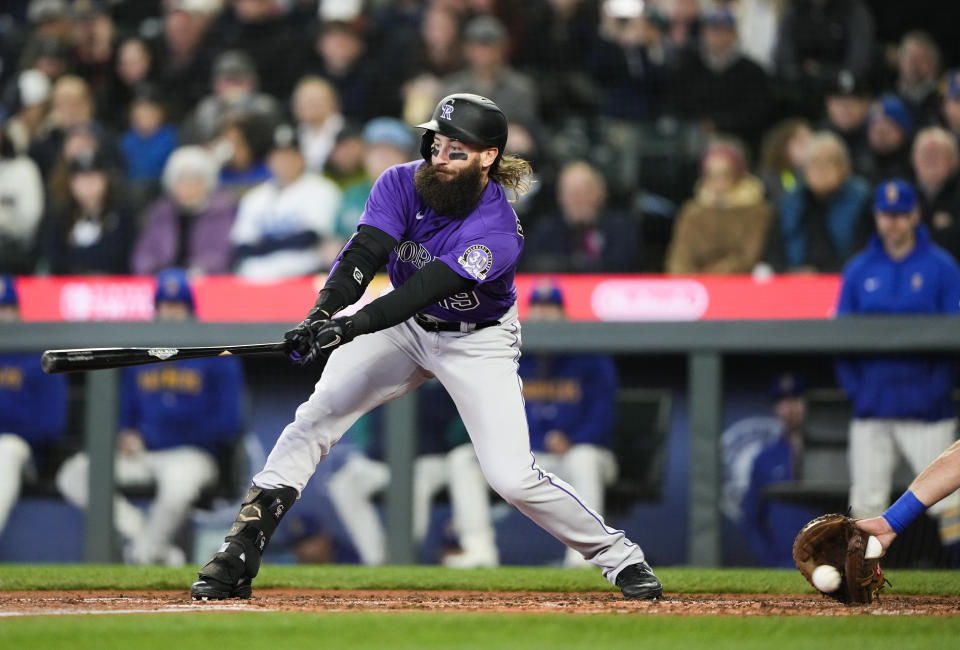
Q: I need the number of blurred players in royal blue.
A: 5